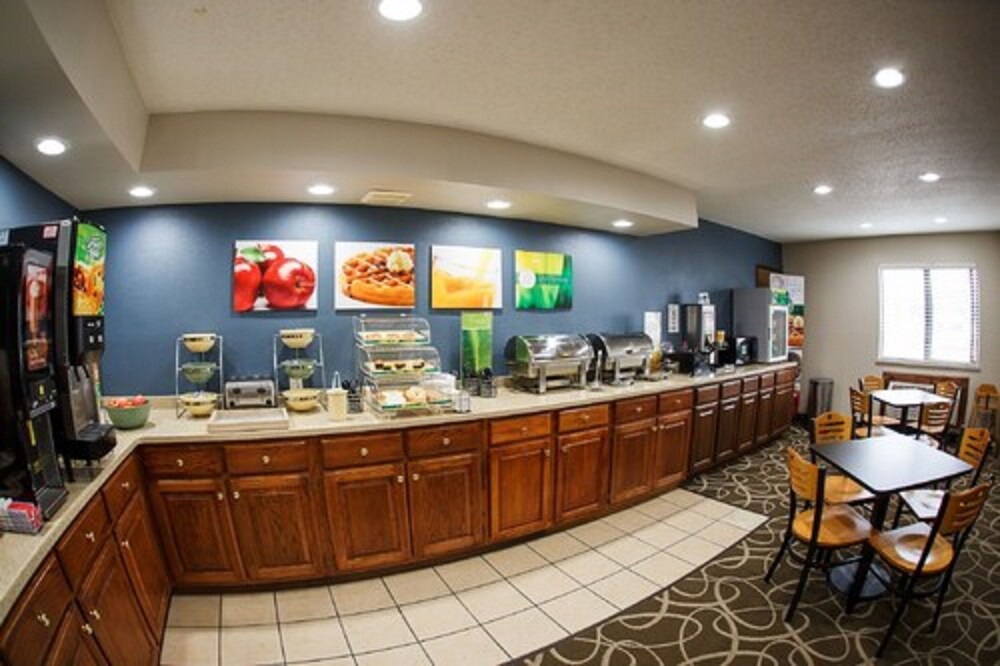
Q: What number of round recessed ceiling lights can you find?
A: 12